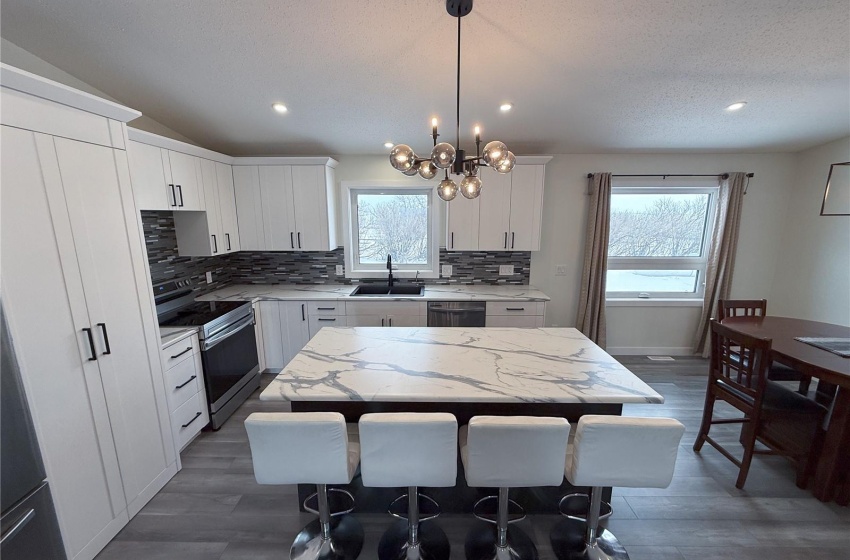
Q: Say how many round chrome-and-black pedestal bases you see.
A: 4